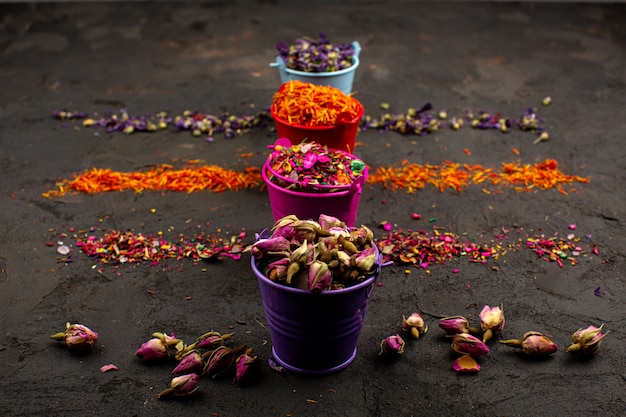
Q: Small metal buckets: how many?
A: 4